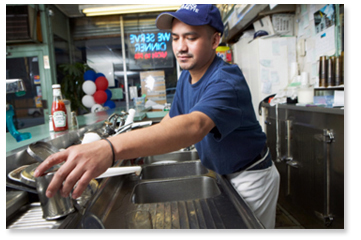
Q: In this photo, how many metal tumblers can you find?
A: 1